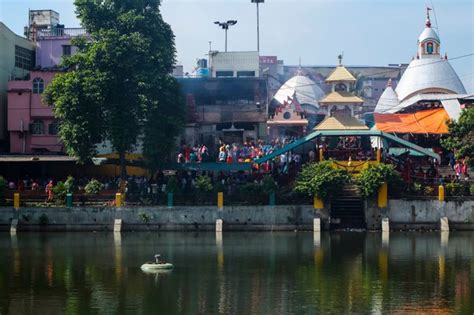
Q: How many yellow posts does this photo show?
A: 6